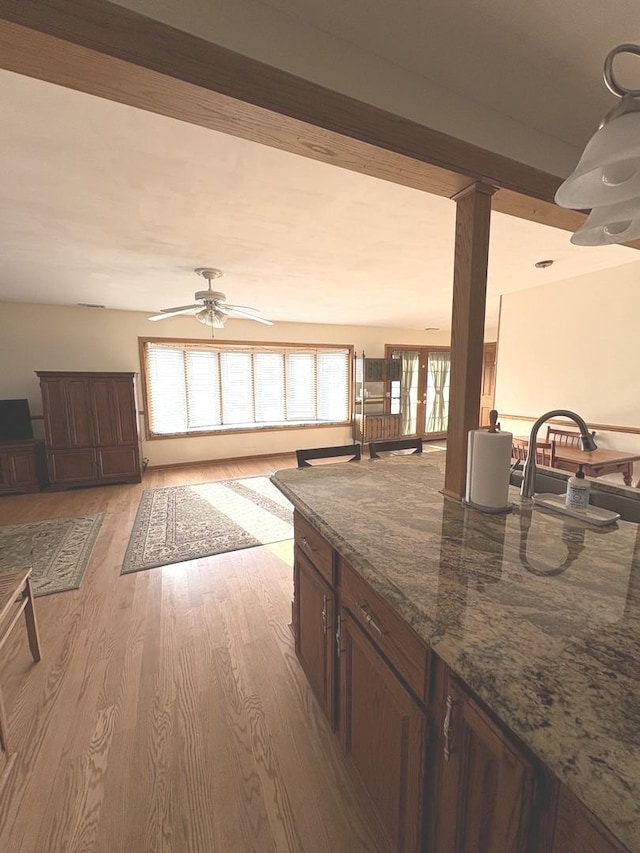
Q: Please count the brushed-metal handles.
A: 5